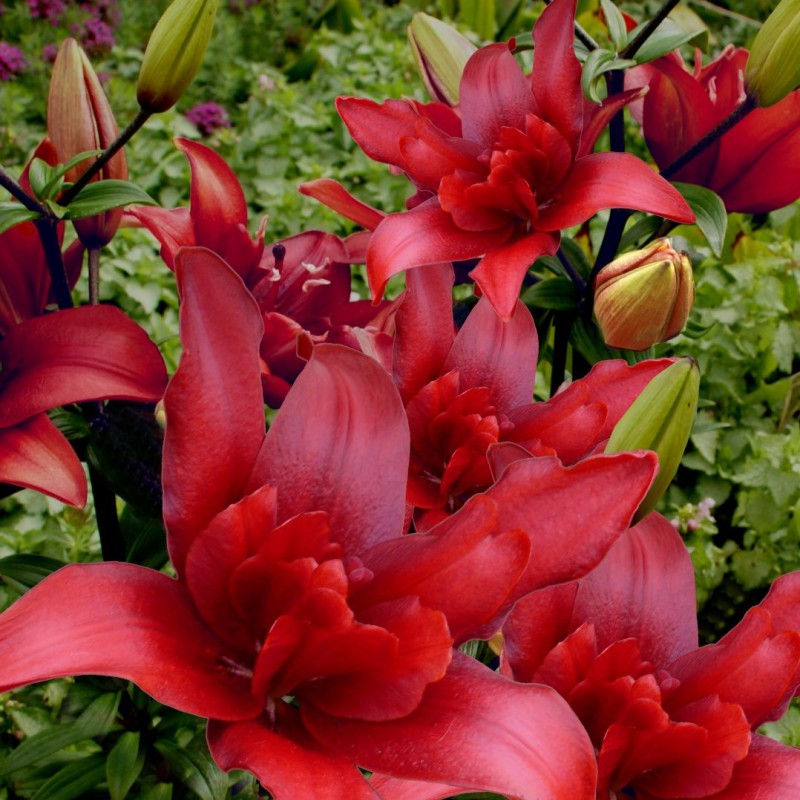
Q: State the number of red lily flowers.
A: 7